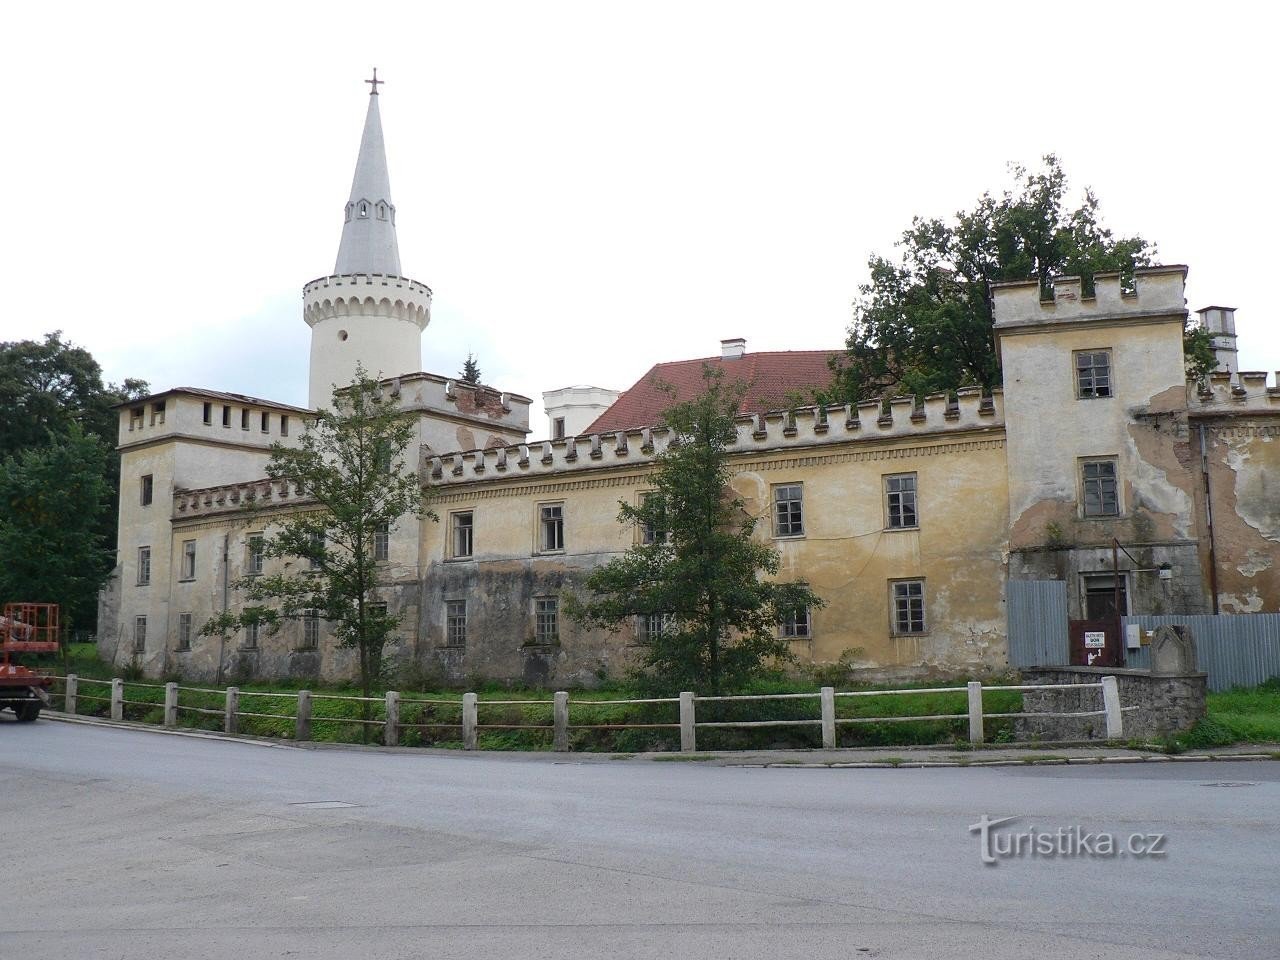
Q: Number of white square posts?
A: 12